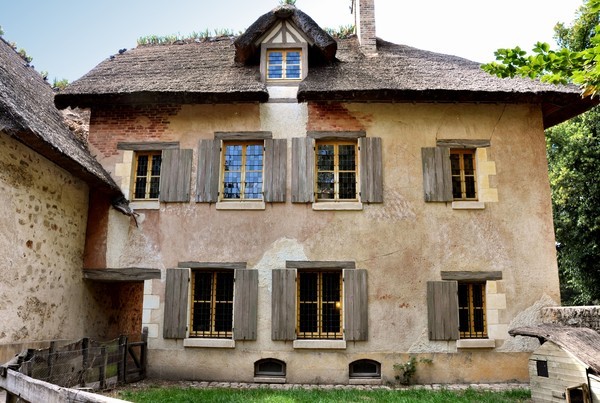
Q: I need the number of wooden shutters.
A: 11